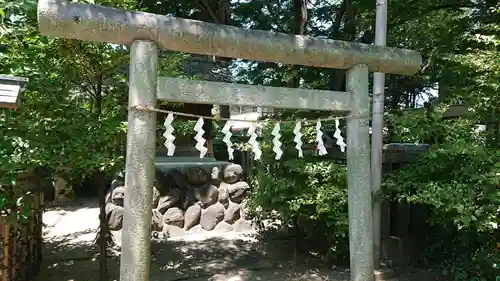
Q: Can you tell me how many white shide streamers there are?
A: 8